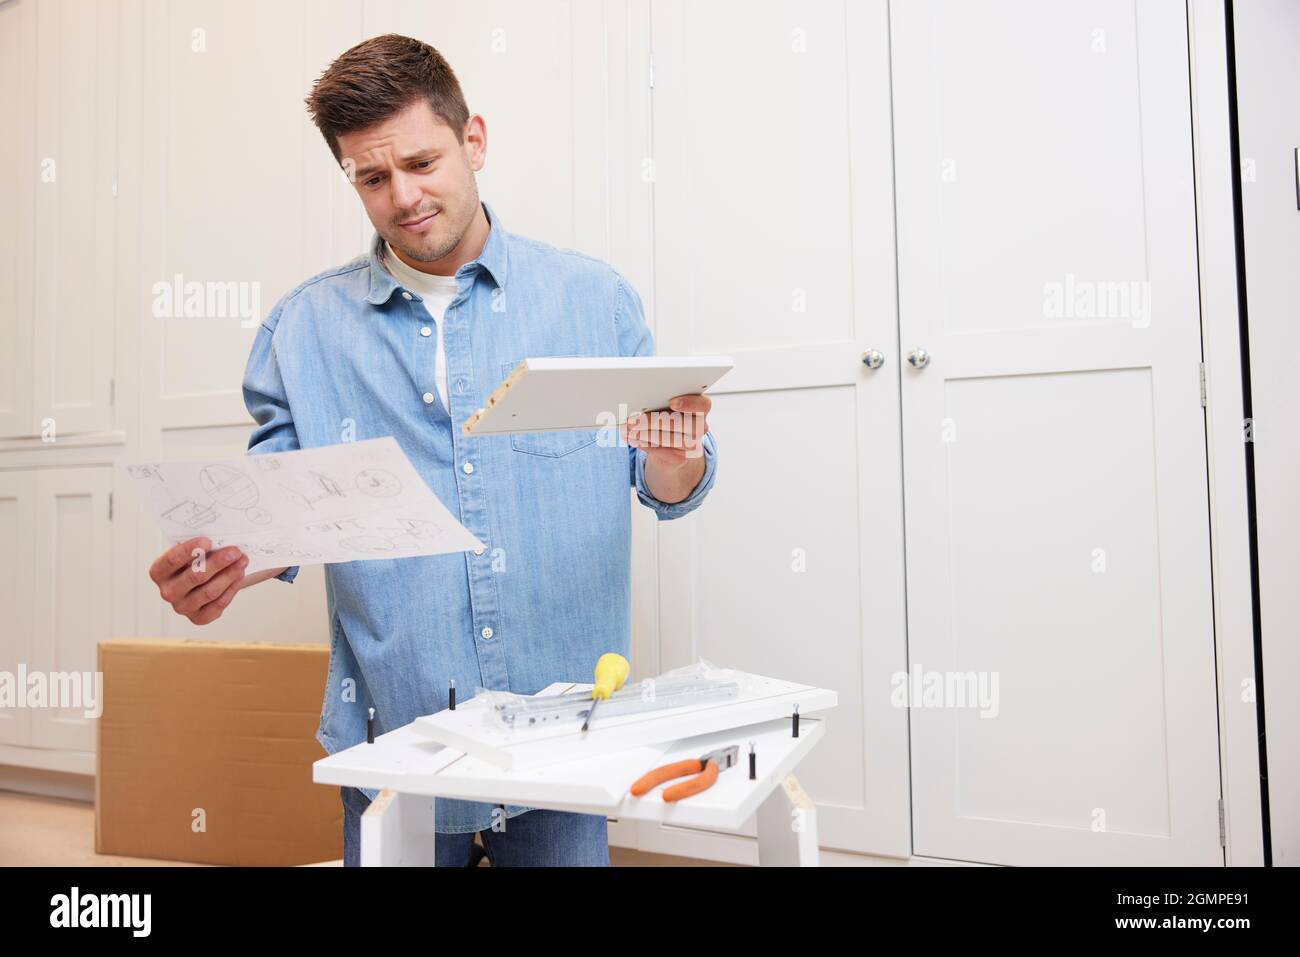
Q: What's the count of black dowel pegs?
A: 4